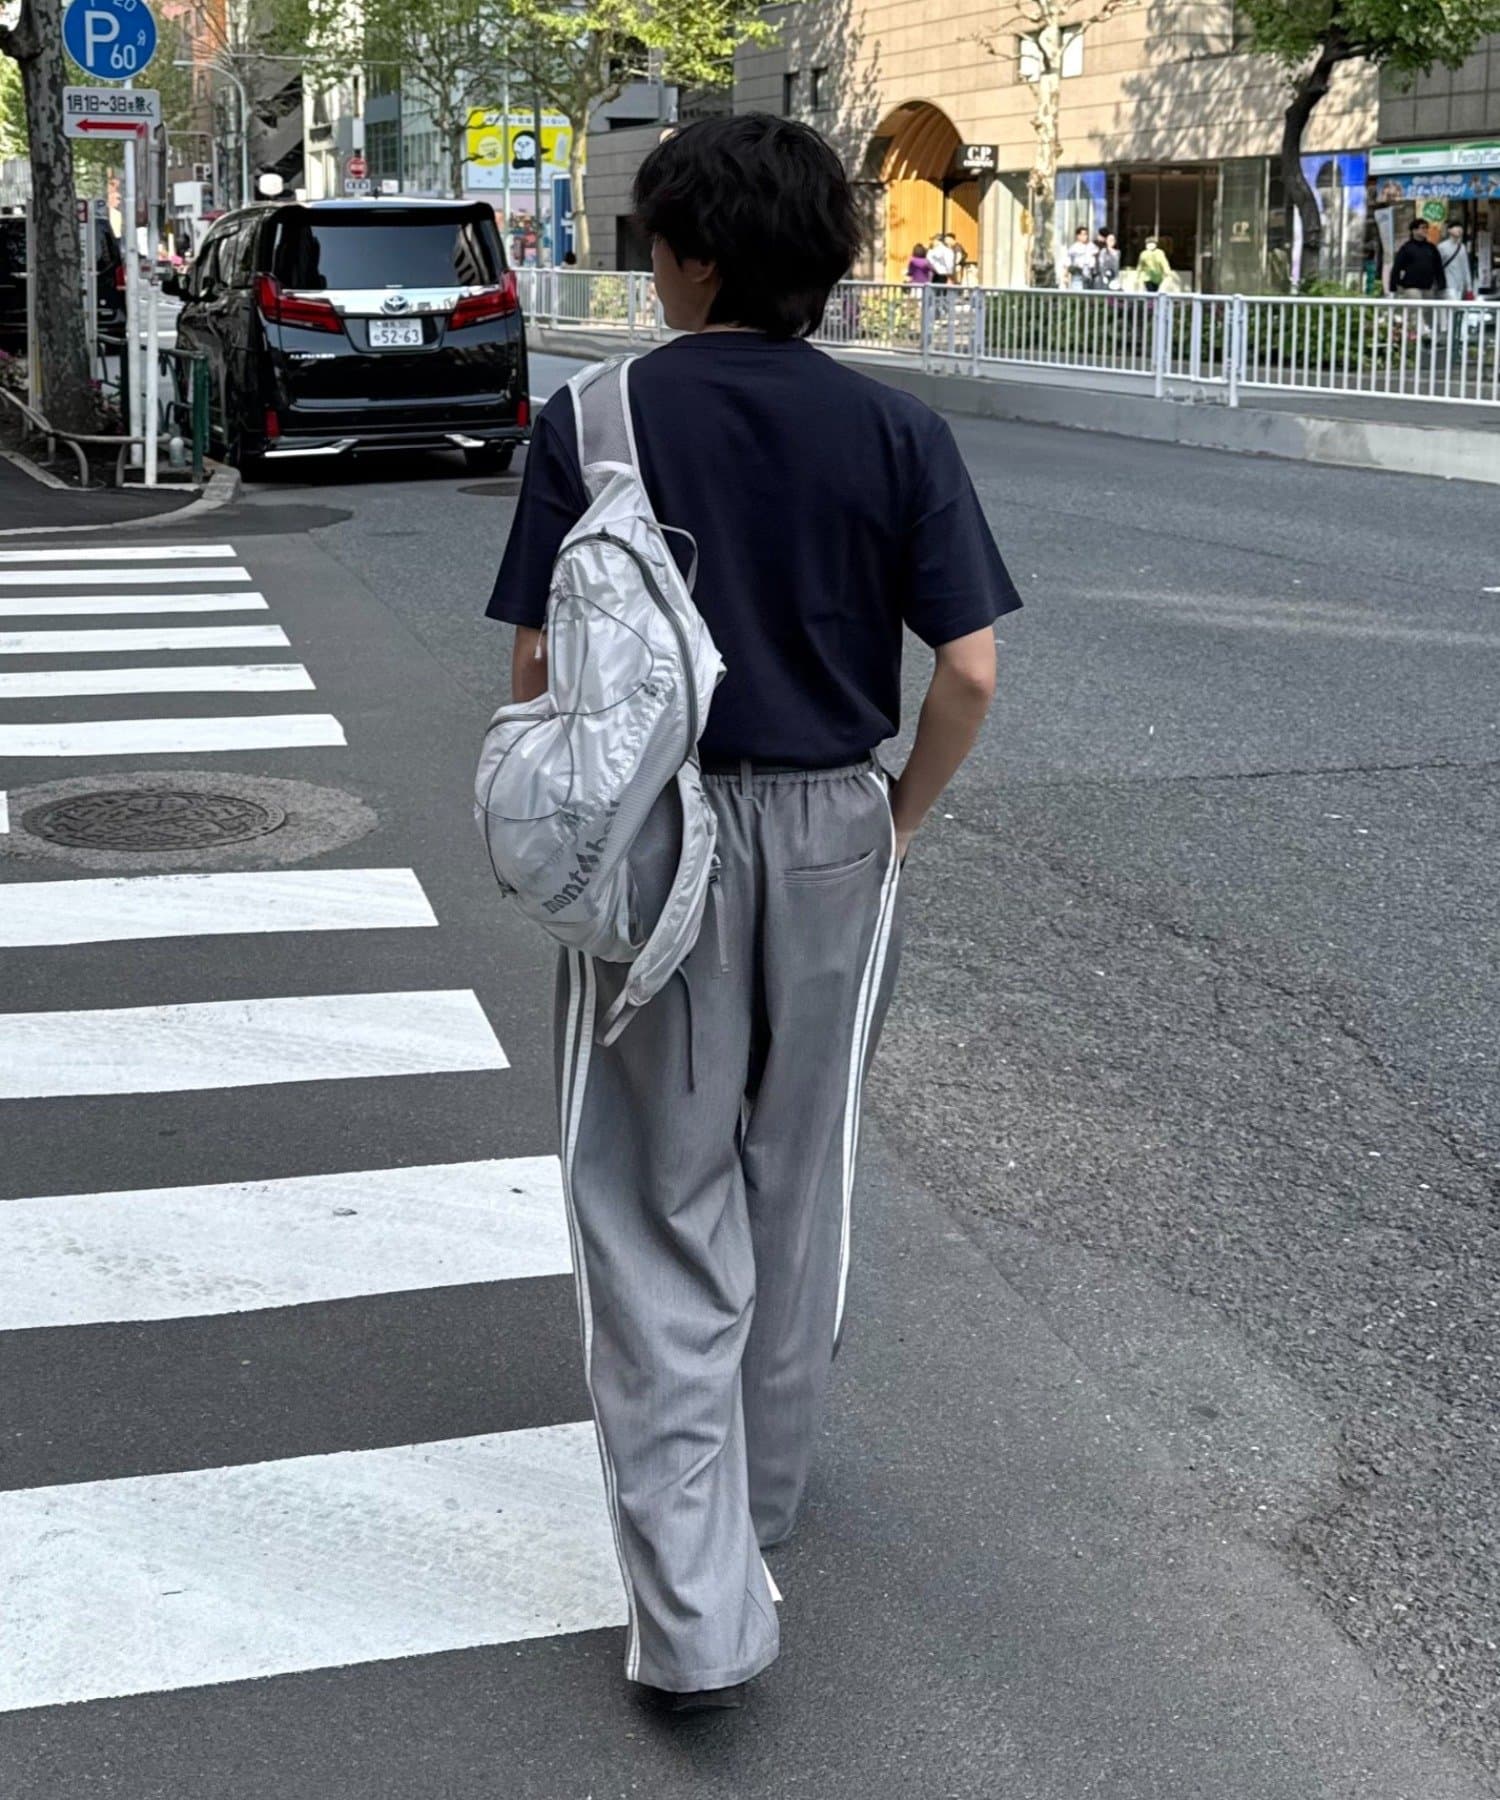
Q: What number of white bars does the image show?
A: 11